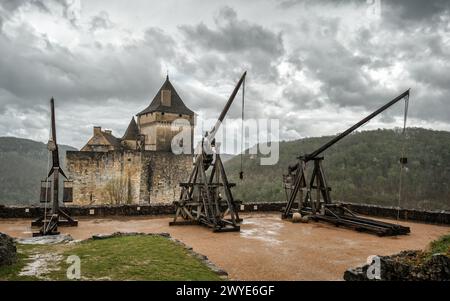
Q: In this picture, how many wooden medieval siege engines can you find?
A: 3